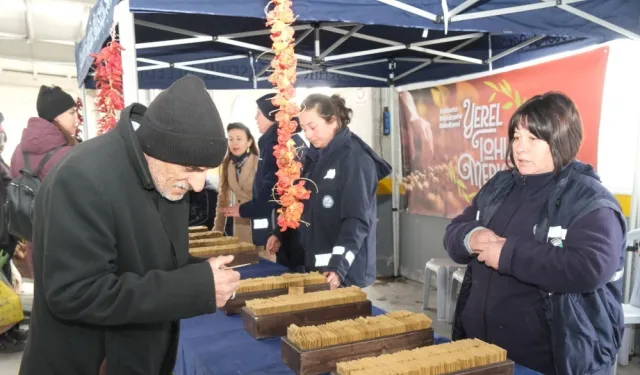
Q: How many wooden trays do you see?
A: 8